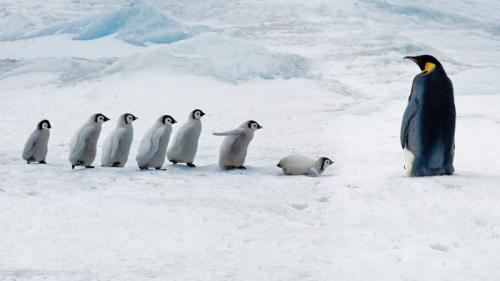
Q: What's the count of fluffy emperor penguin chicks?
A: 7